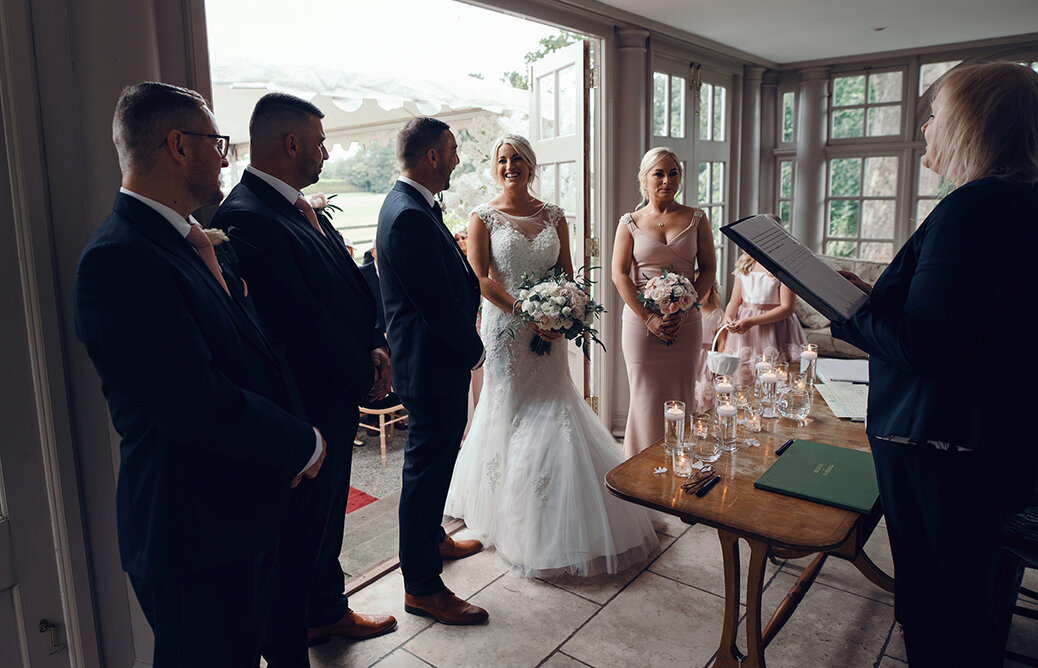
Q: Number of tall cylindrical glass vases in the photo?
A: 6